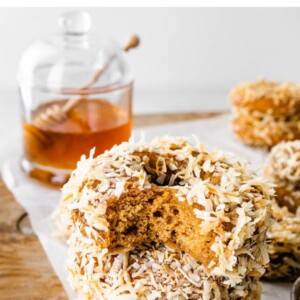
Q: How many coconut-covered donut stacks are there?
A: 3